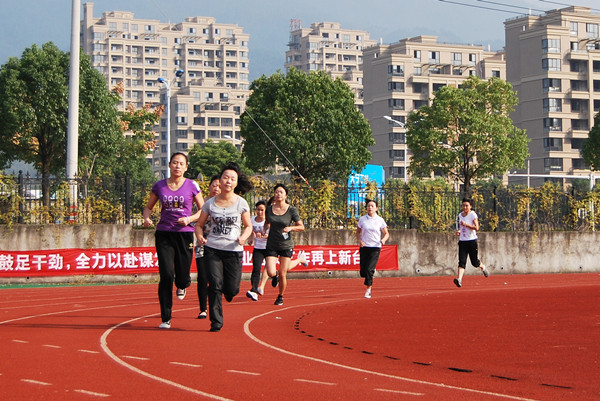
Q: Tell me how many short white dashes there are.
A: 10